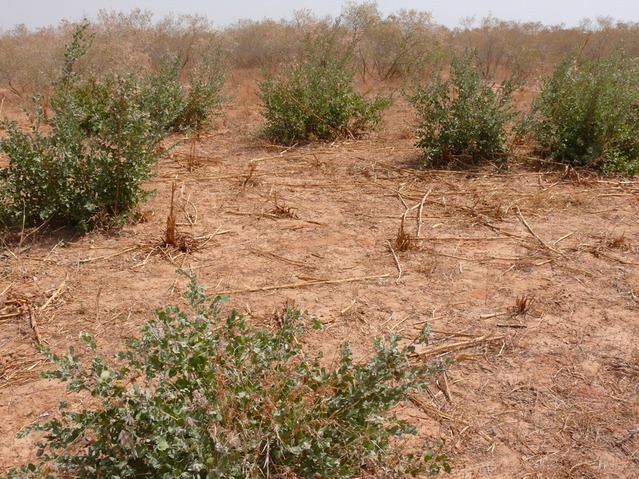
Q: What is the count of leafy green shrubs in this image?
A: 6